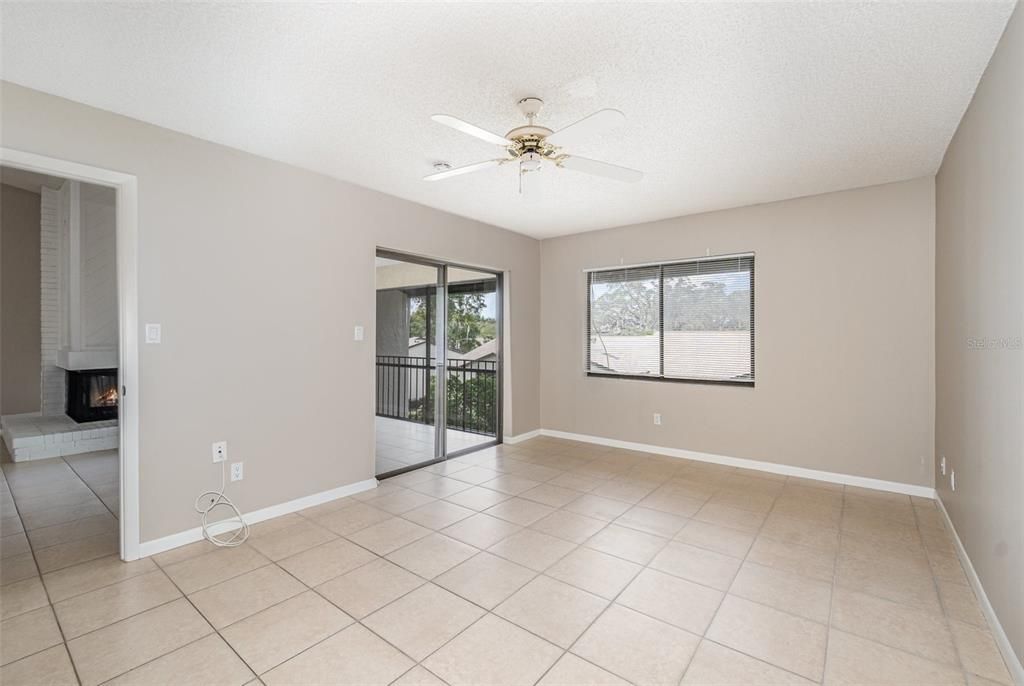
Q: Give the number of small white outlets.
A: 5